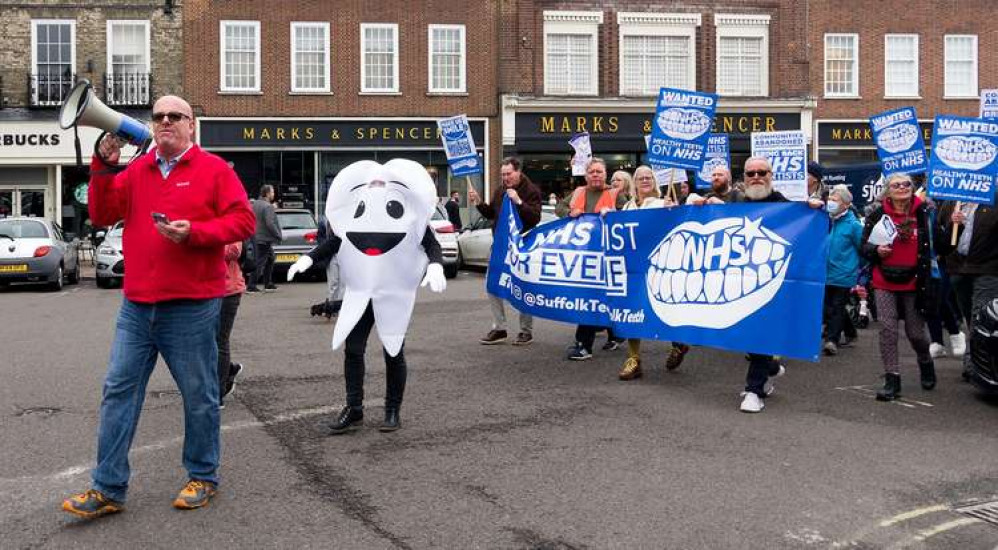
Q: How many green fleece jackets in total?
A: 0